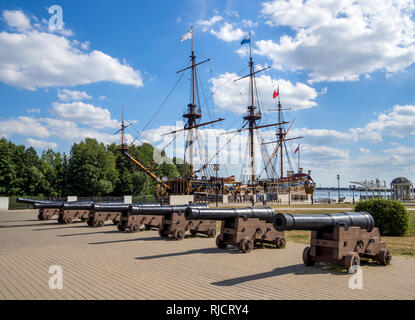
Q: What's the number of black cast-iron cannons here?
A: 7